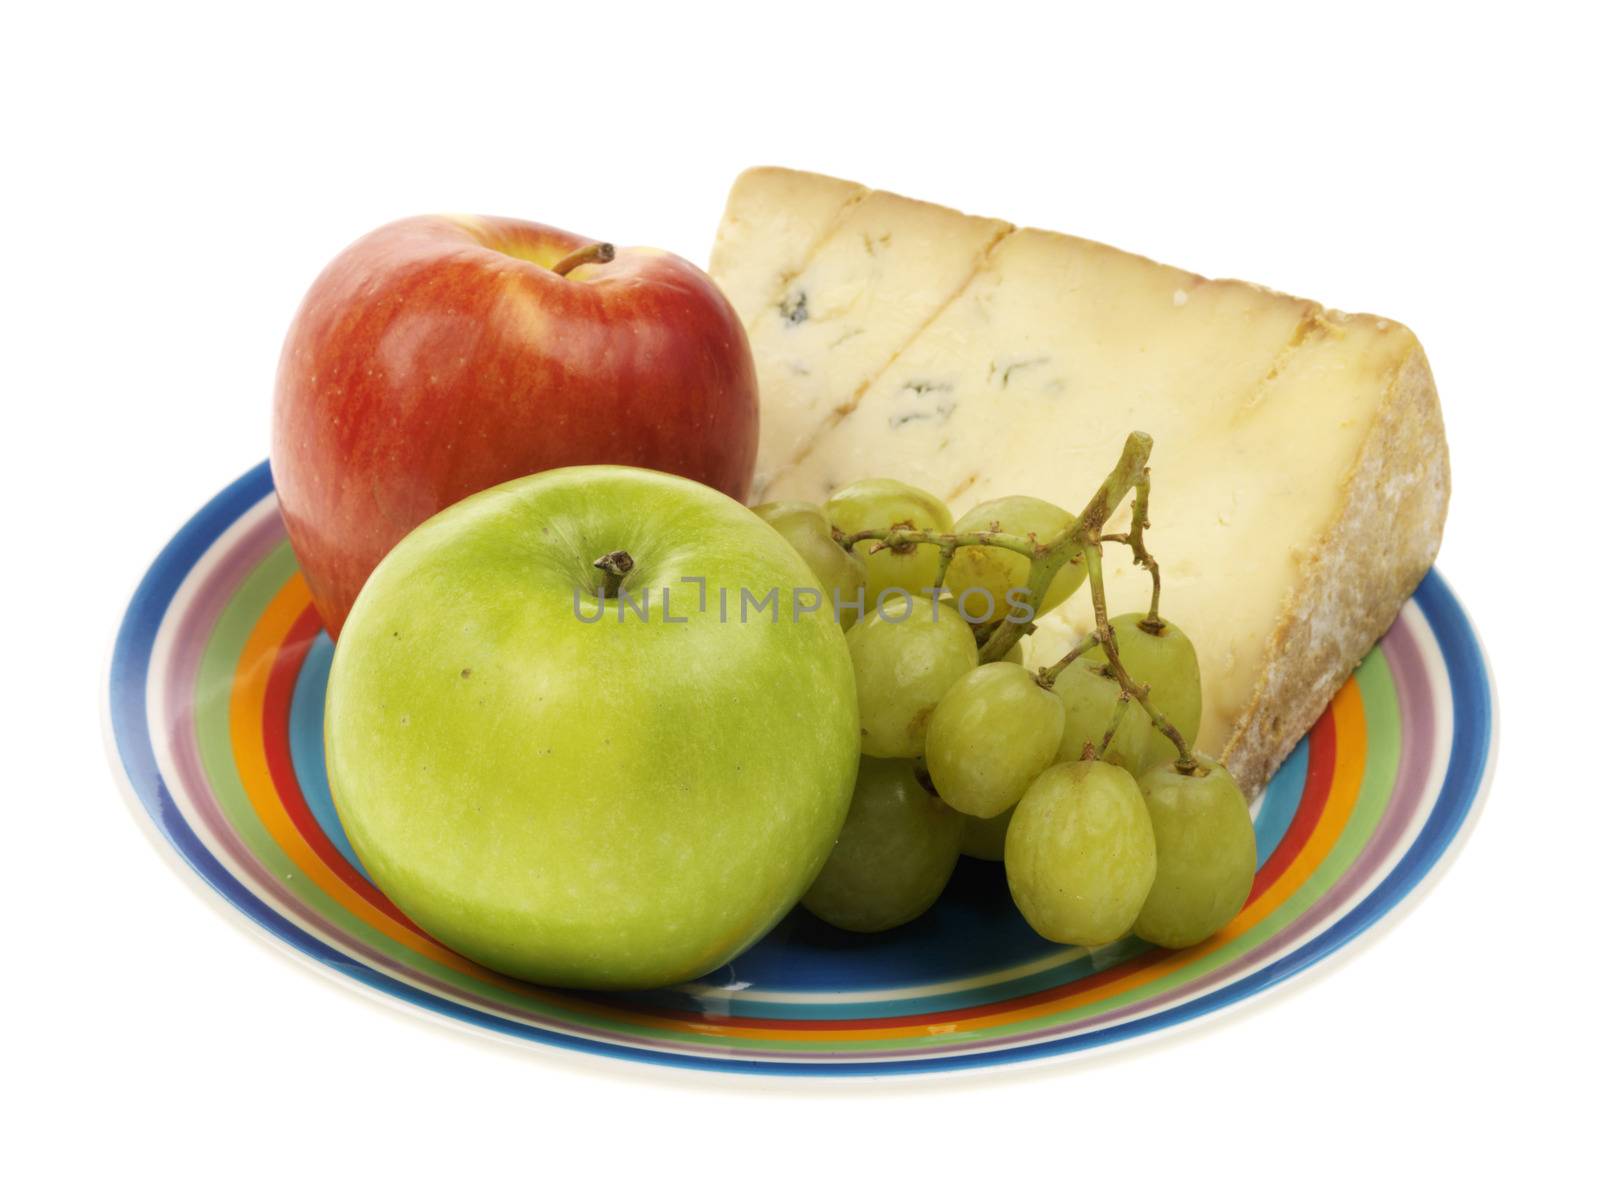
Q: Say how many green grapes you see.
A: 12